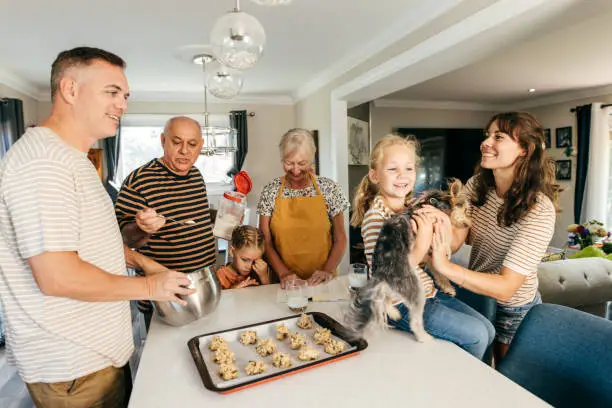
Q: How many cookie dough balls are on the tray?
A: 13